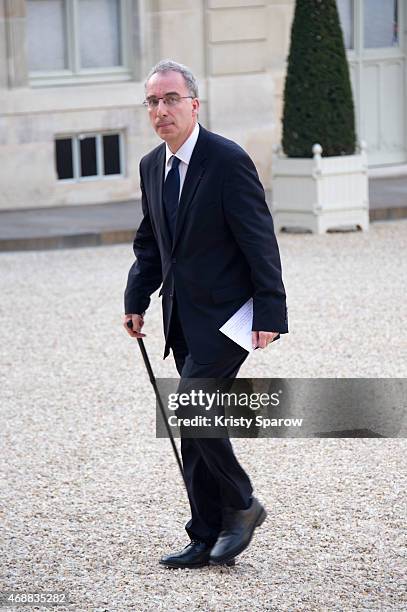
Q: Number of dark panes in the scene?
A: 3